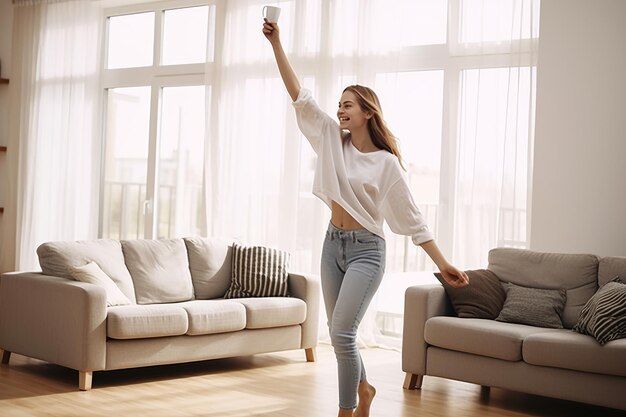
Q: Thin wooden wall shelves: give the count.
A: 3